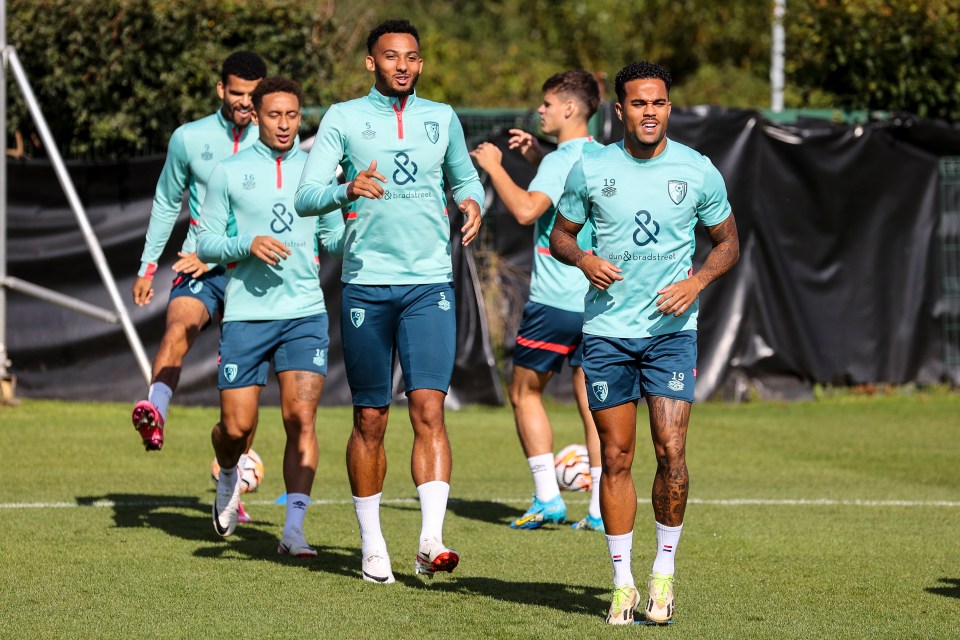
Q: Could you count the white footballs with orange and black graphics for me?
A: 2